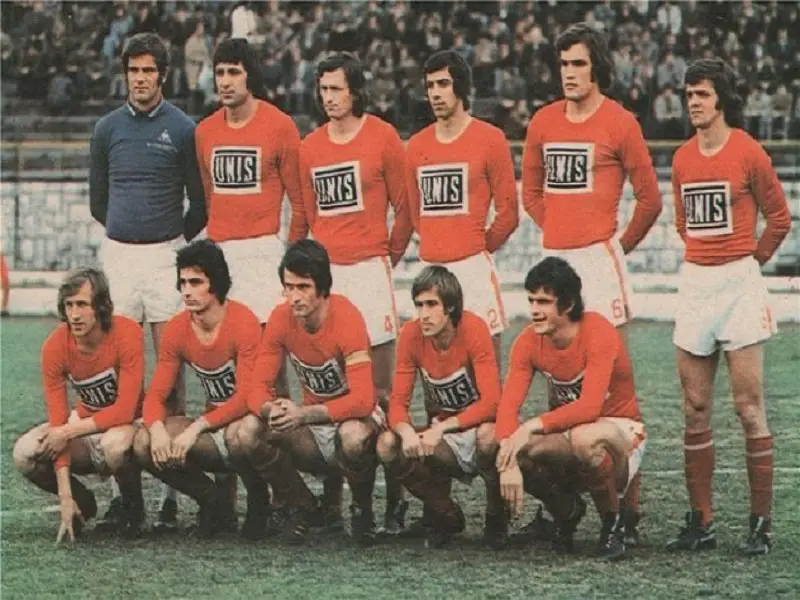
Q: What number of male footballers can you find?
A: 11